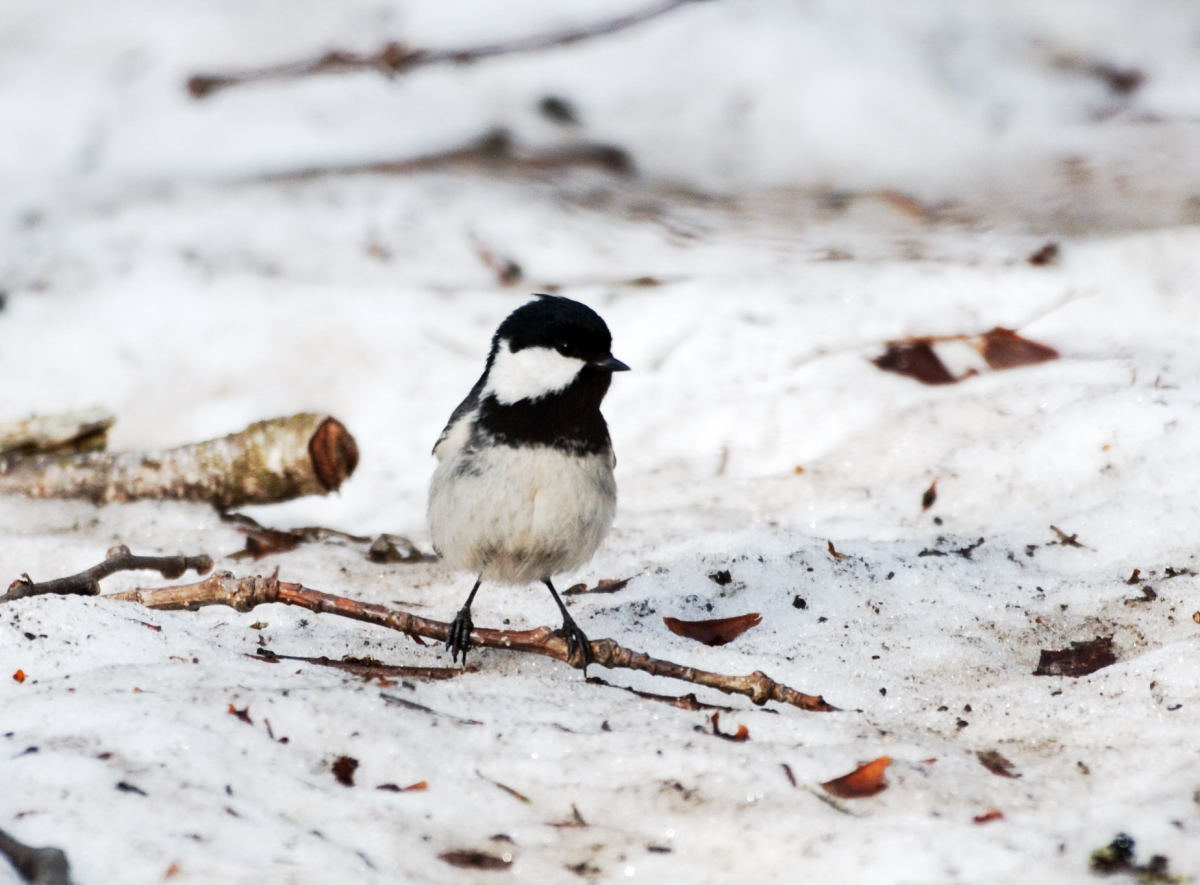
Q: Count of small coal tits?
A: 1